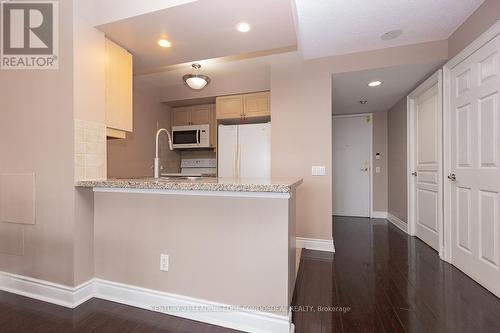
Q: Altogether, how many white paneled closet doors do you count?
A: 2